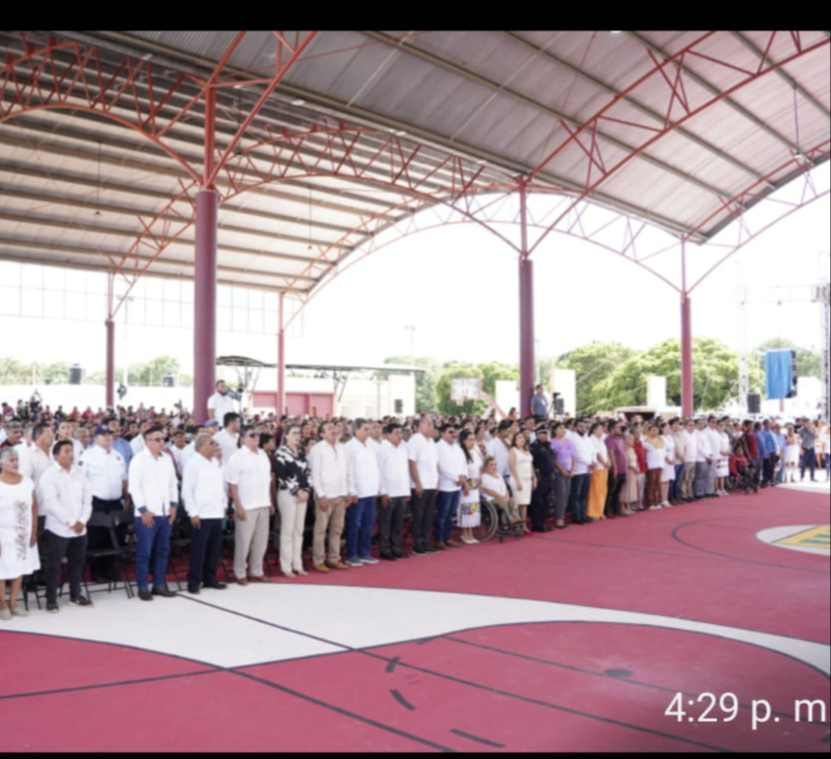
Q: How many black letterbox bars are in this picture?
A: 2